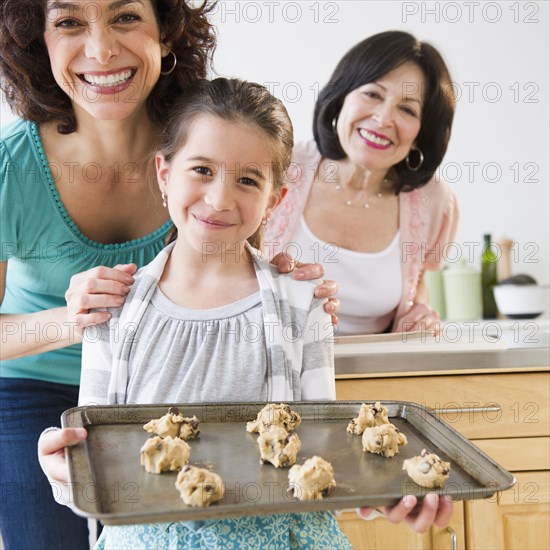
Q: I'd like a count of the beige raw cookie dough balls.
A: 9